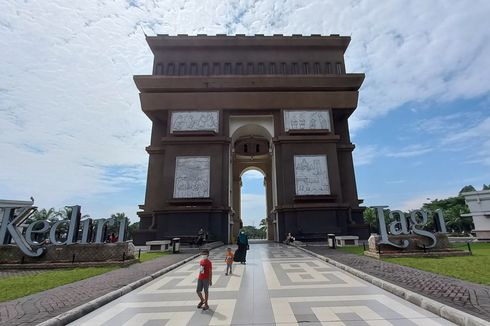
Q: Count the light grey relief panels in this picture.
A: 4